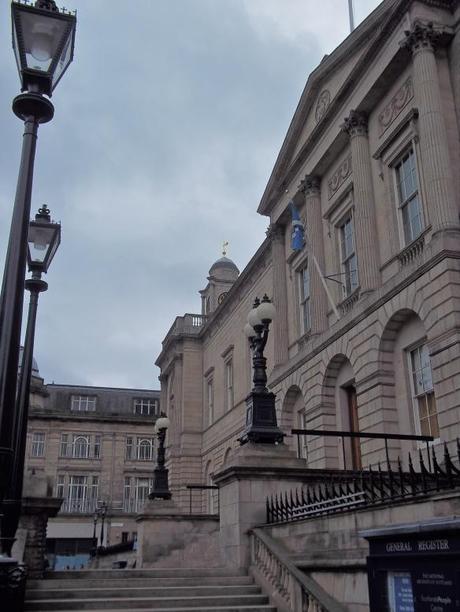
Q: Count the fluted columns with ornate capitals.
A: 4